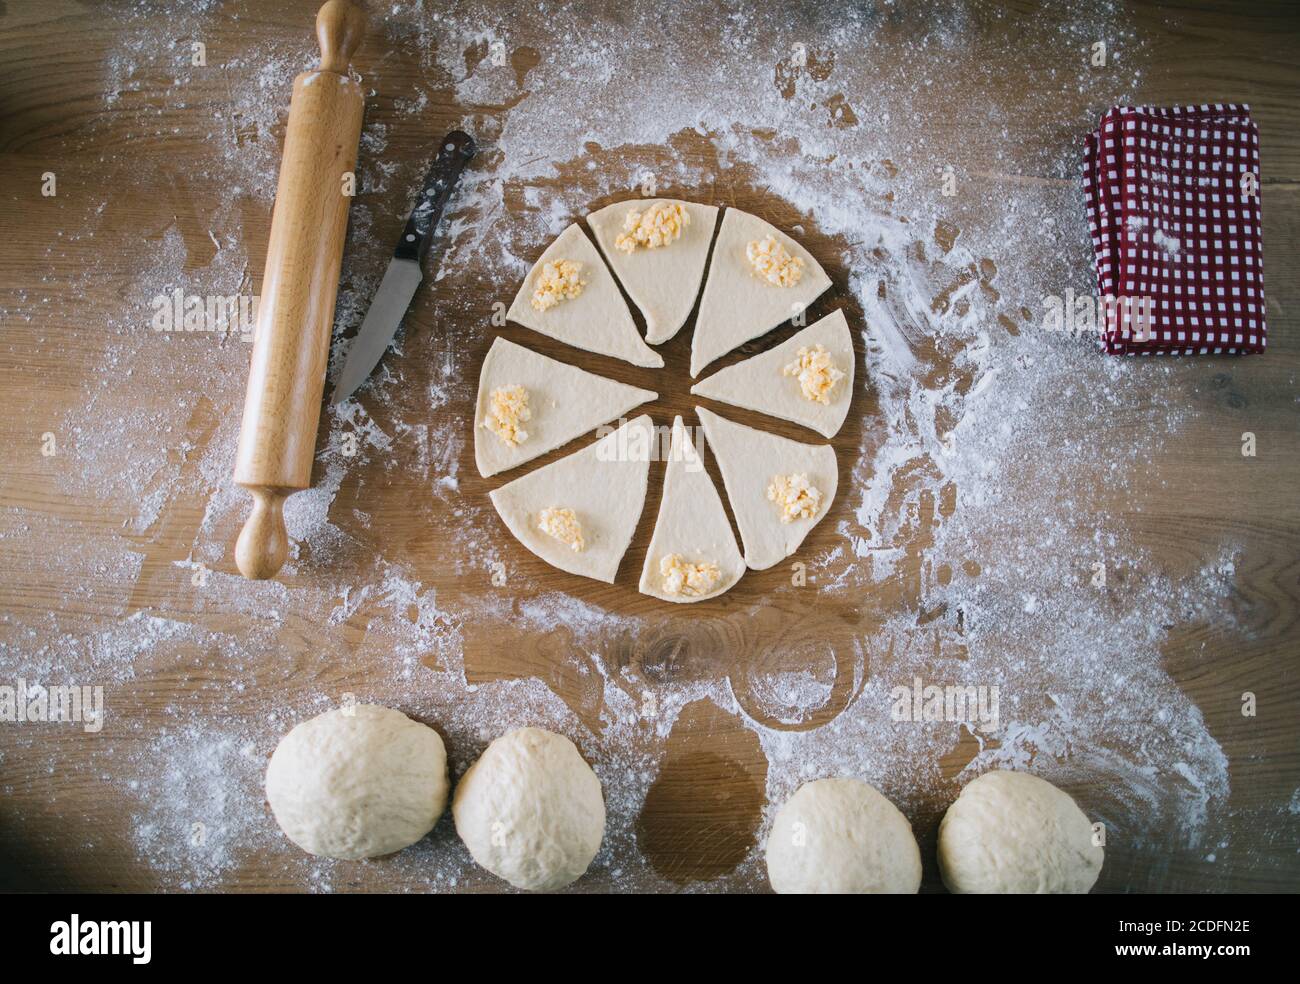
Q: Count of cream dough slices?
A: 8